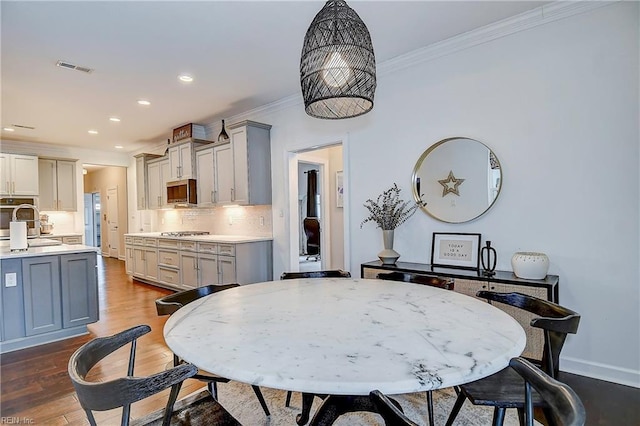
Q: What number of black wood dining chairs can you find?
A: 7